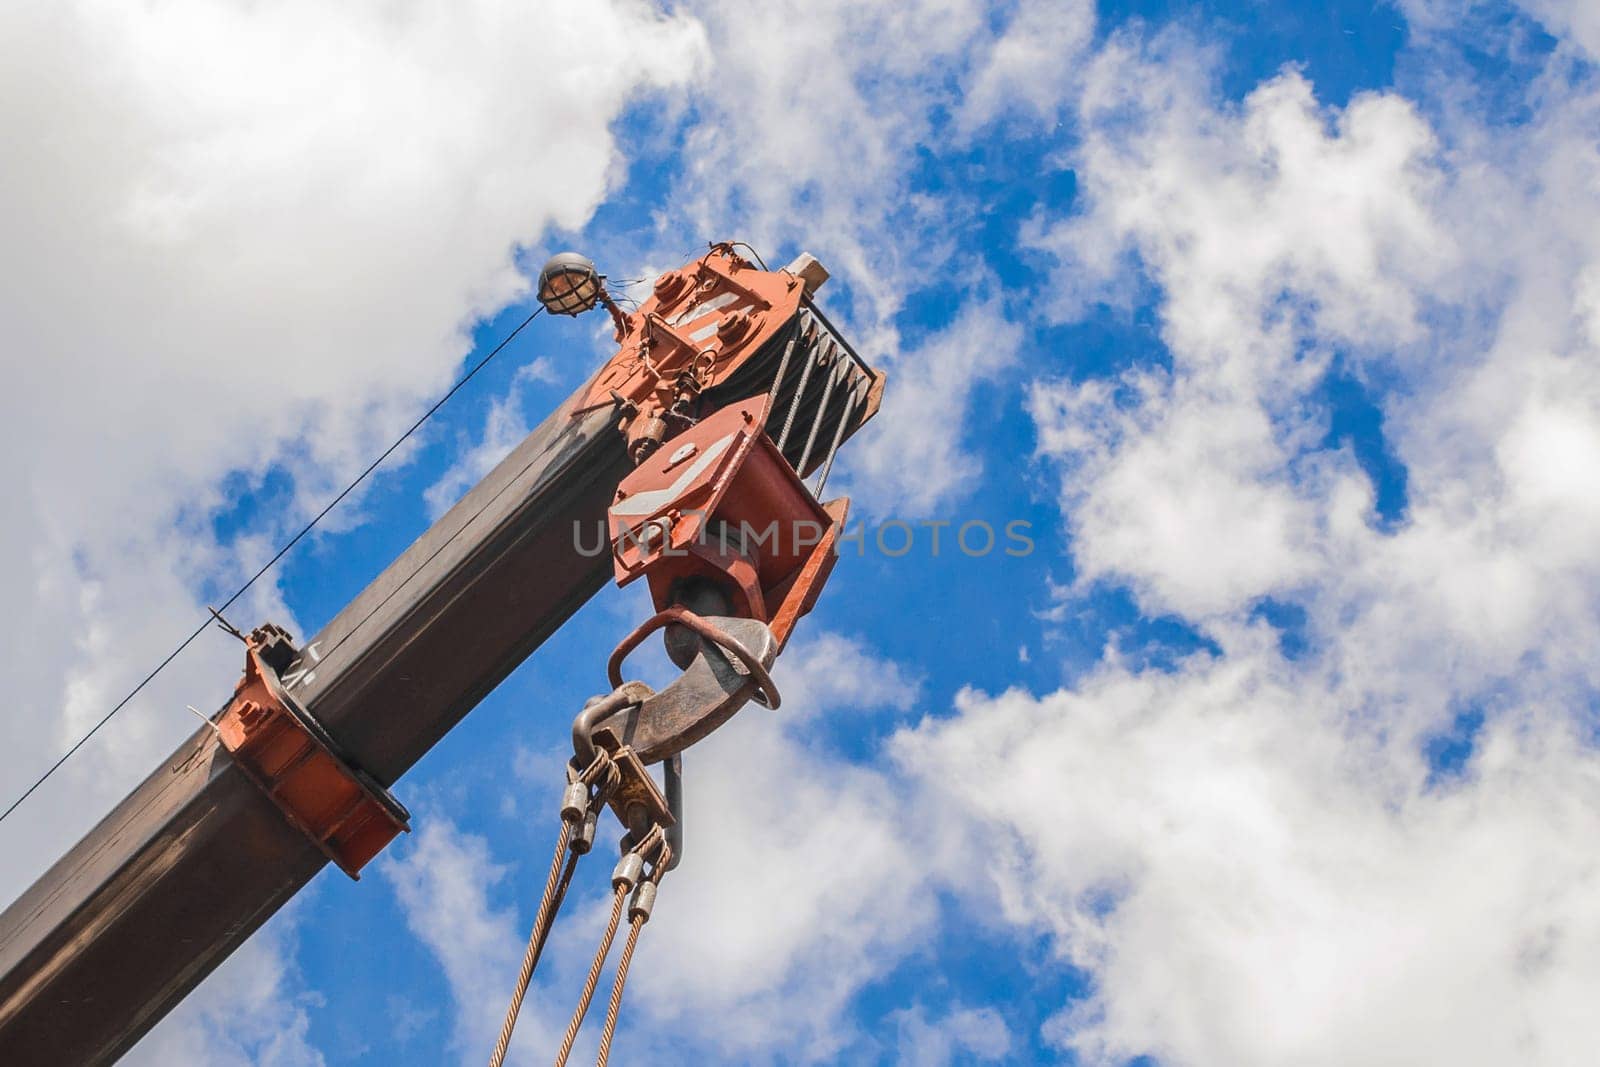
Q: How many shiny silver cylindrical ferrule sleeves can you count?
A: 4